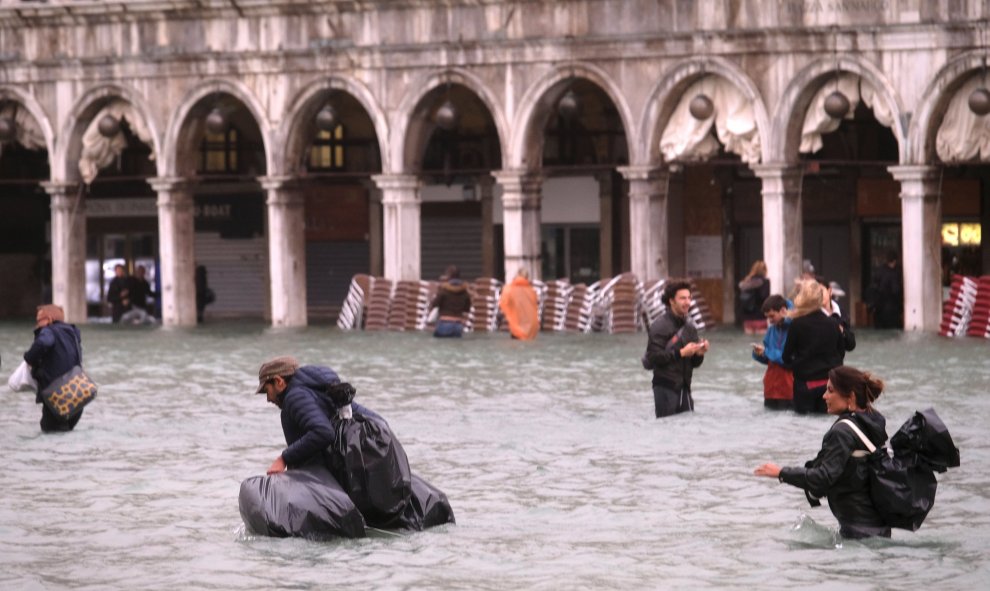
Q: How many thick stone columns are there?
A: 8